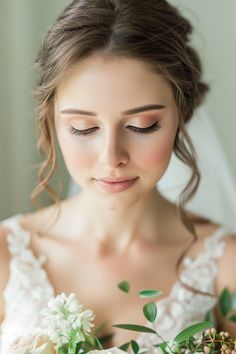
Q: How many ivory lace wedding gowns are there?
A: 1